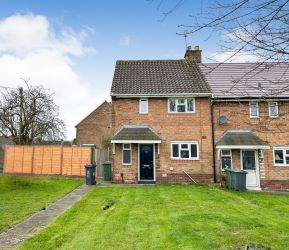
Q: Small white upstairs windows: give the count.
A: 3